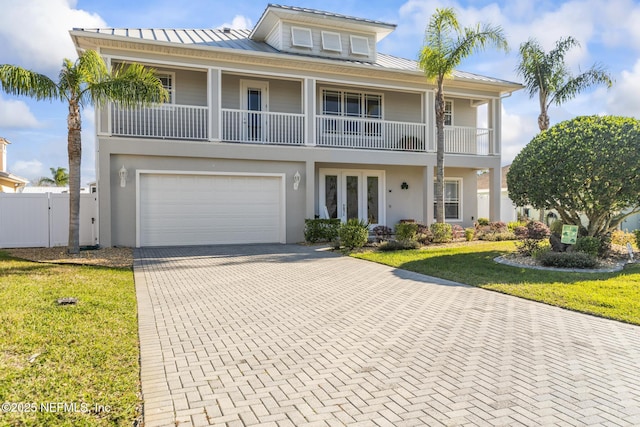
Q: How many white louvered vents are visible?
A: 3